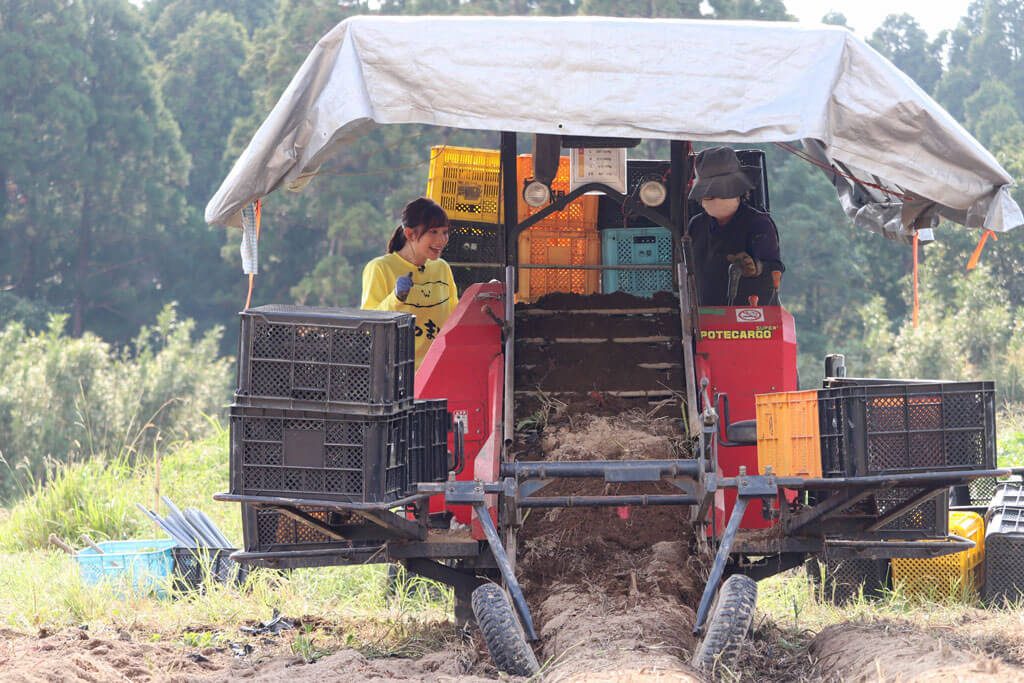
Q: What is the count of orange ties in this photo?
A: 3